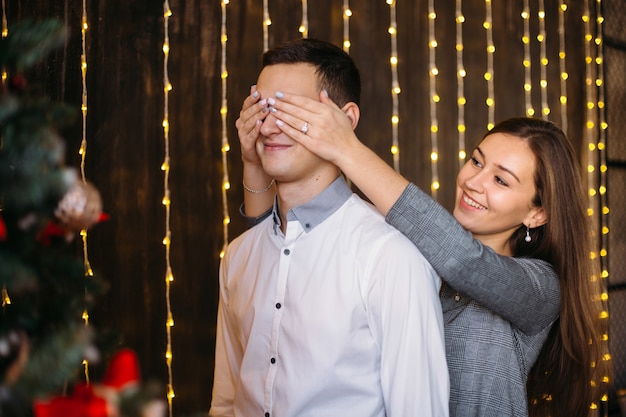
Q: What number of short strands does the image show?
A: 3